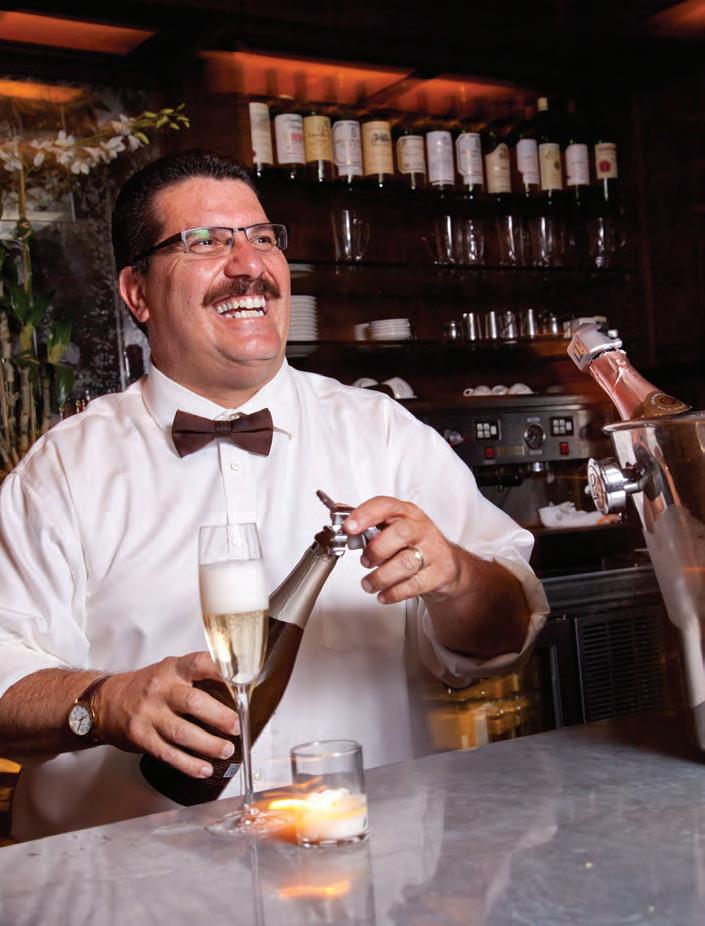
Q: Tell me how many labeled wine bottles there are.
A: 13